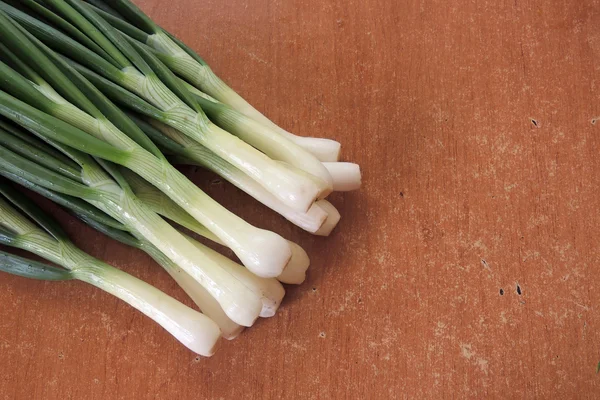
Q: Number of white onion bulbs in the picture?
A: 12